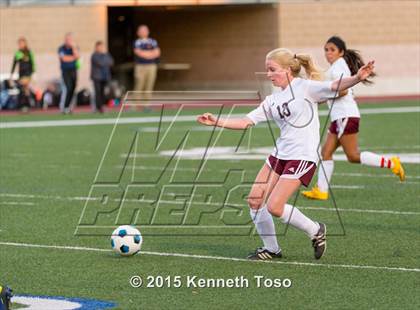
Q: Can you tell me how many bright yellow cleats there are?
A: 2